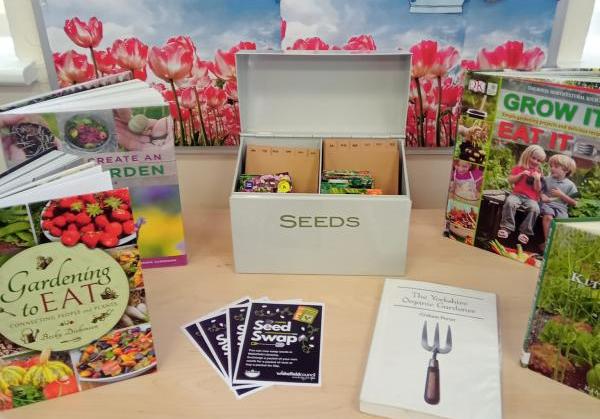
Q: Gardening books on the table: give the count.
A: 5